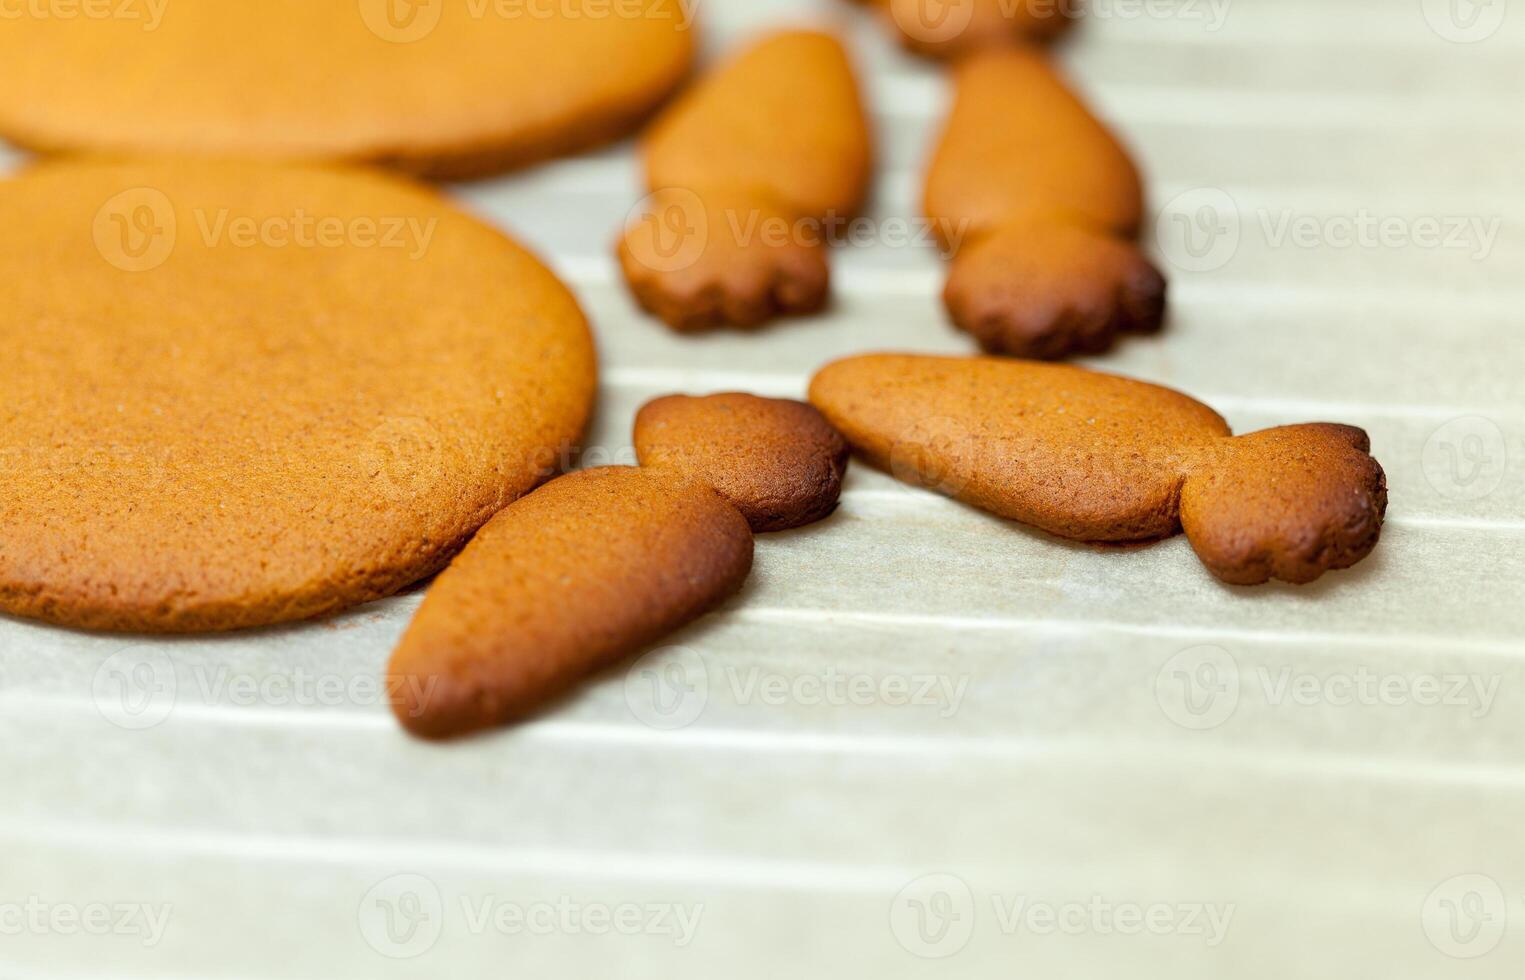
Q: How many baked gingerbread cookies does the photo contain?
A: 7